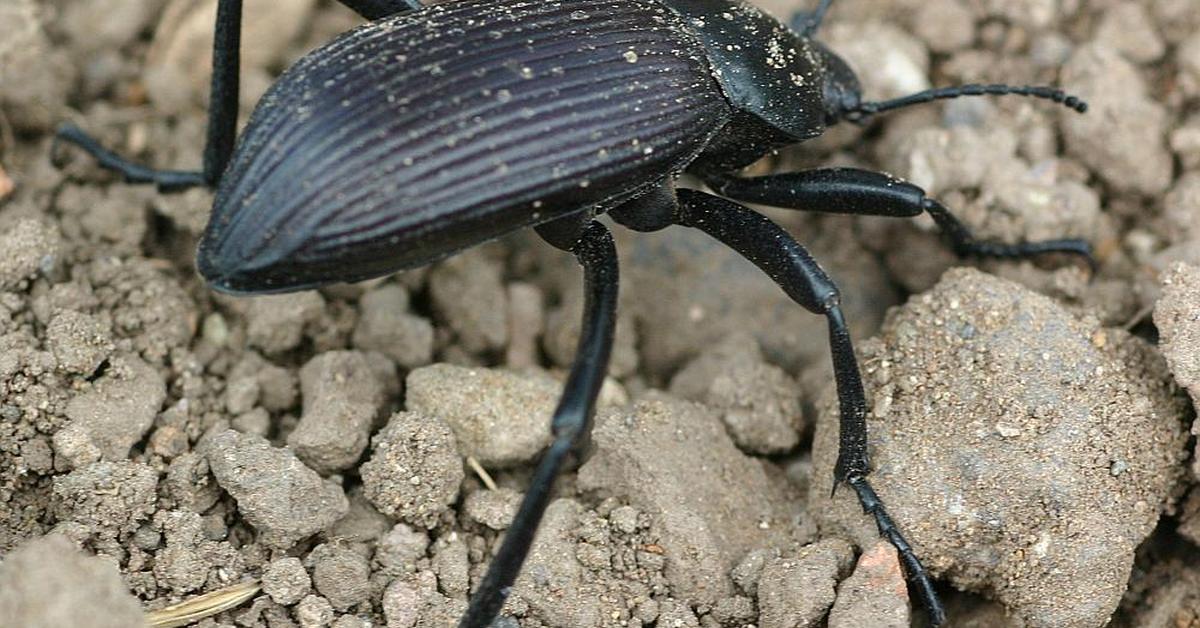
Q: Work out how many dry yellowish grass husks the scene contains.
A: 1